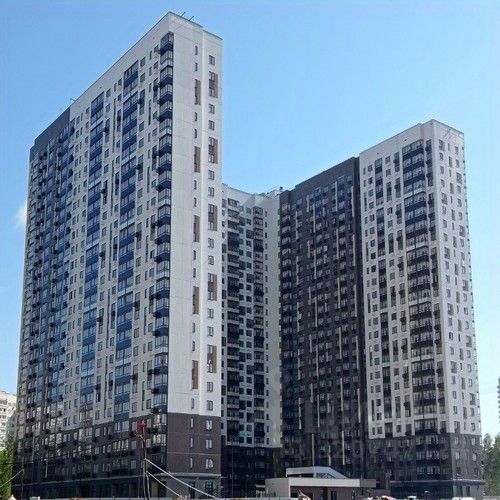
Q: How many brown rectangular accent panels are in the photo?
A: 10